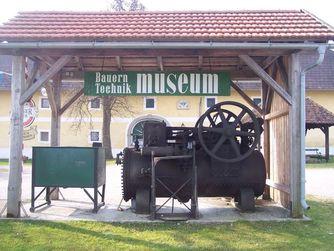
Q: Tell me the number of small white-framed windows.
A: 7